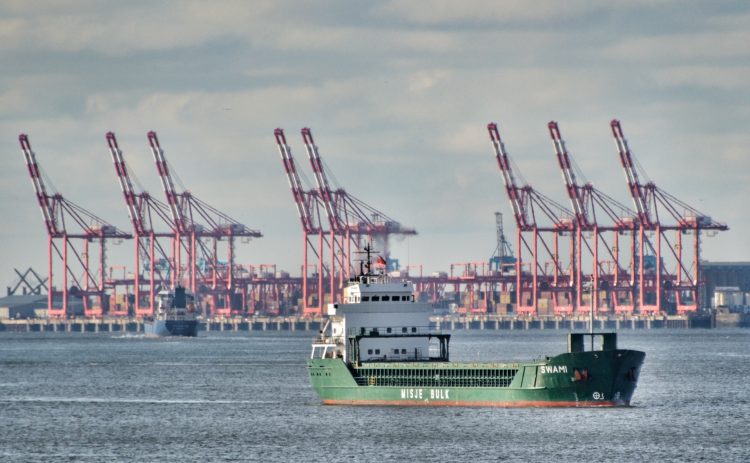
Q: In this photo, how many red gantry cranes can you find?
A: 8